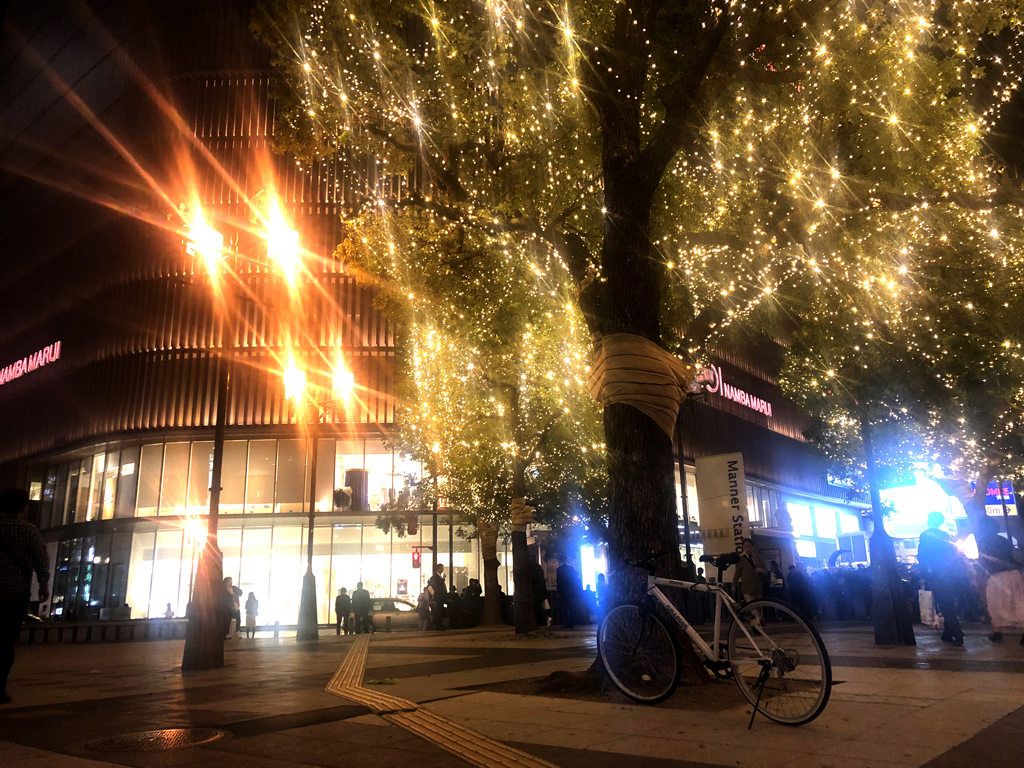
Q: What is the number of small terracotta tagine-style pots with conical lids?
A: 0